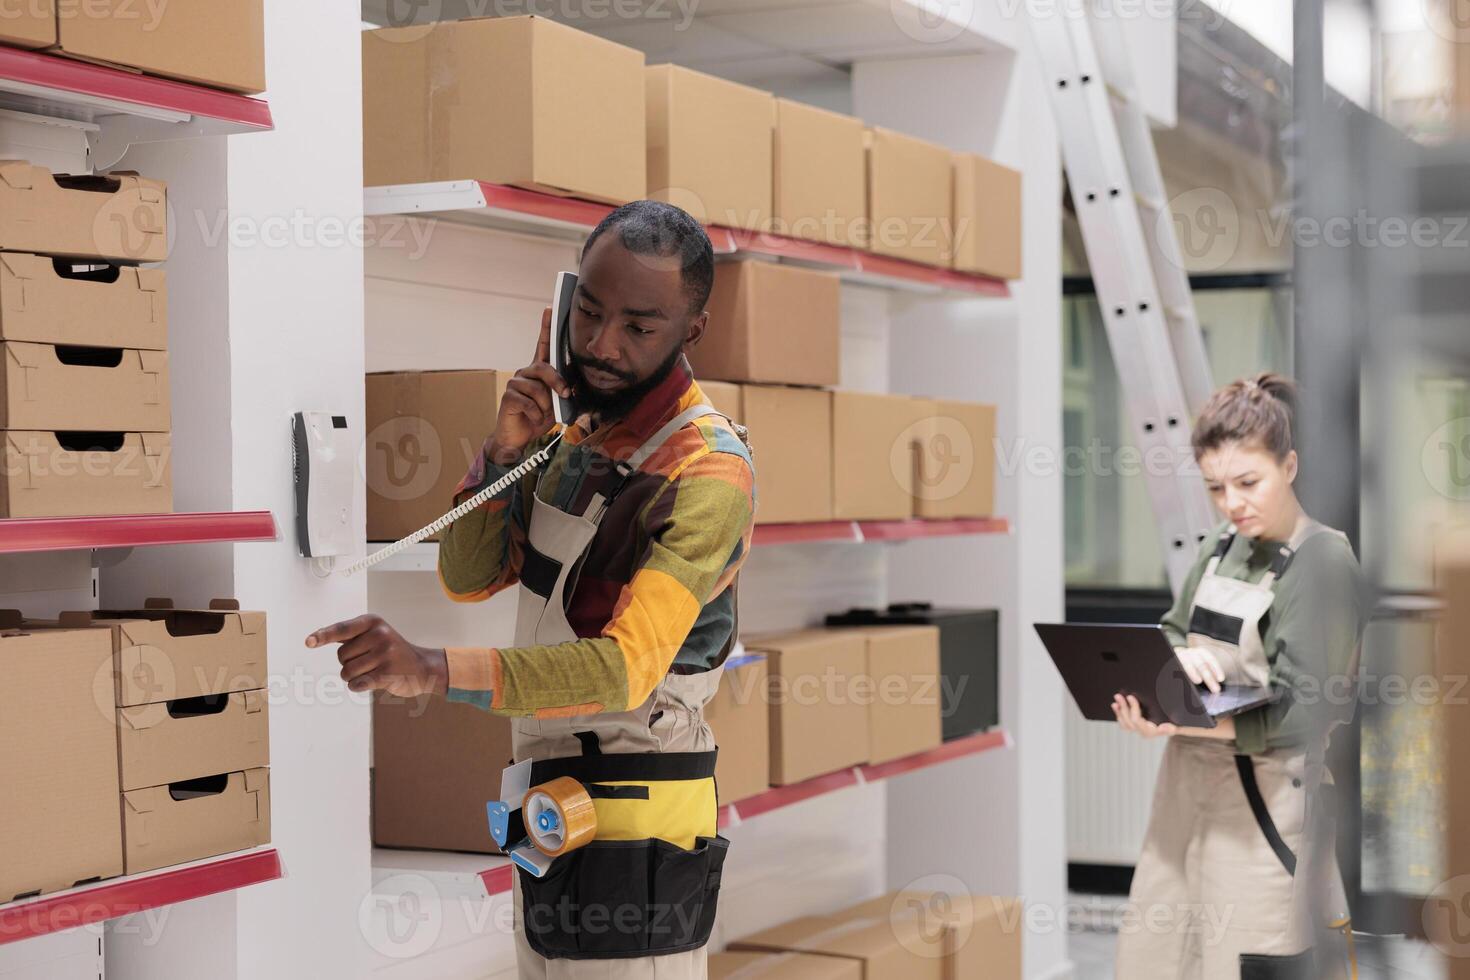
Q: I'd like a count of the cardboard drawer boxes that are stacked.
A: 7